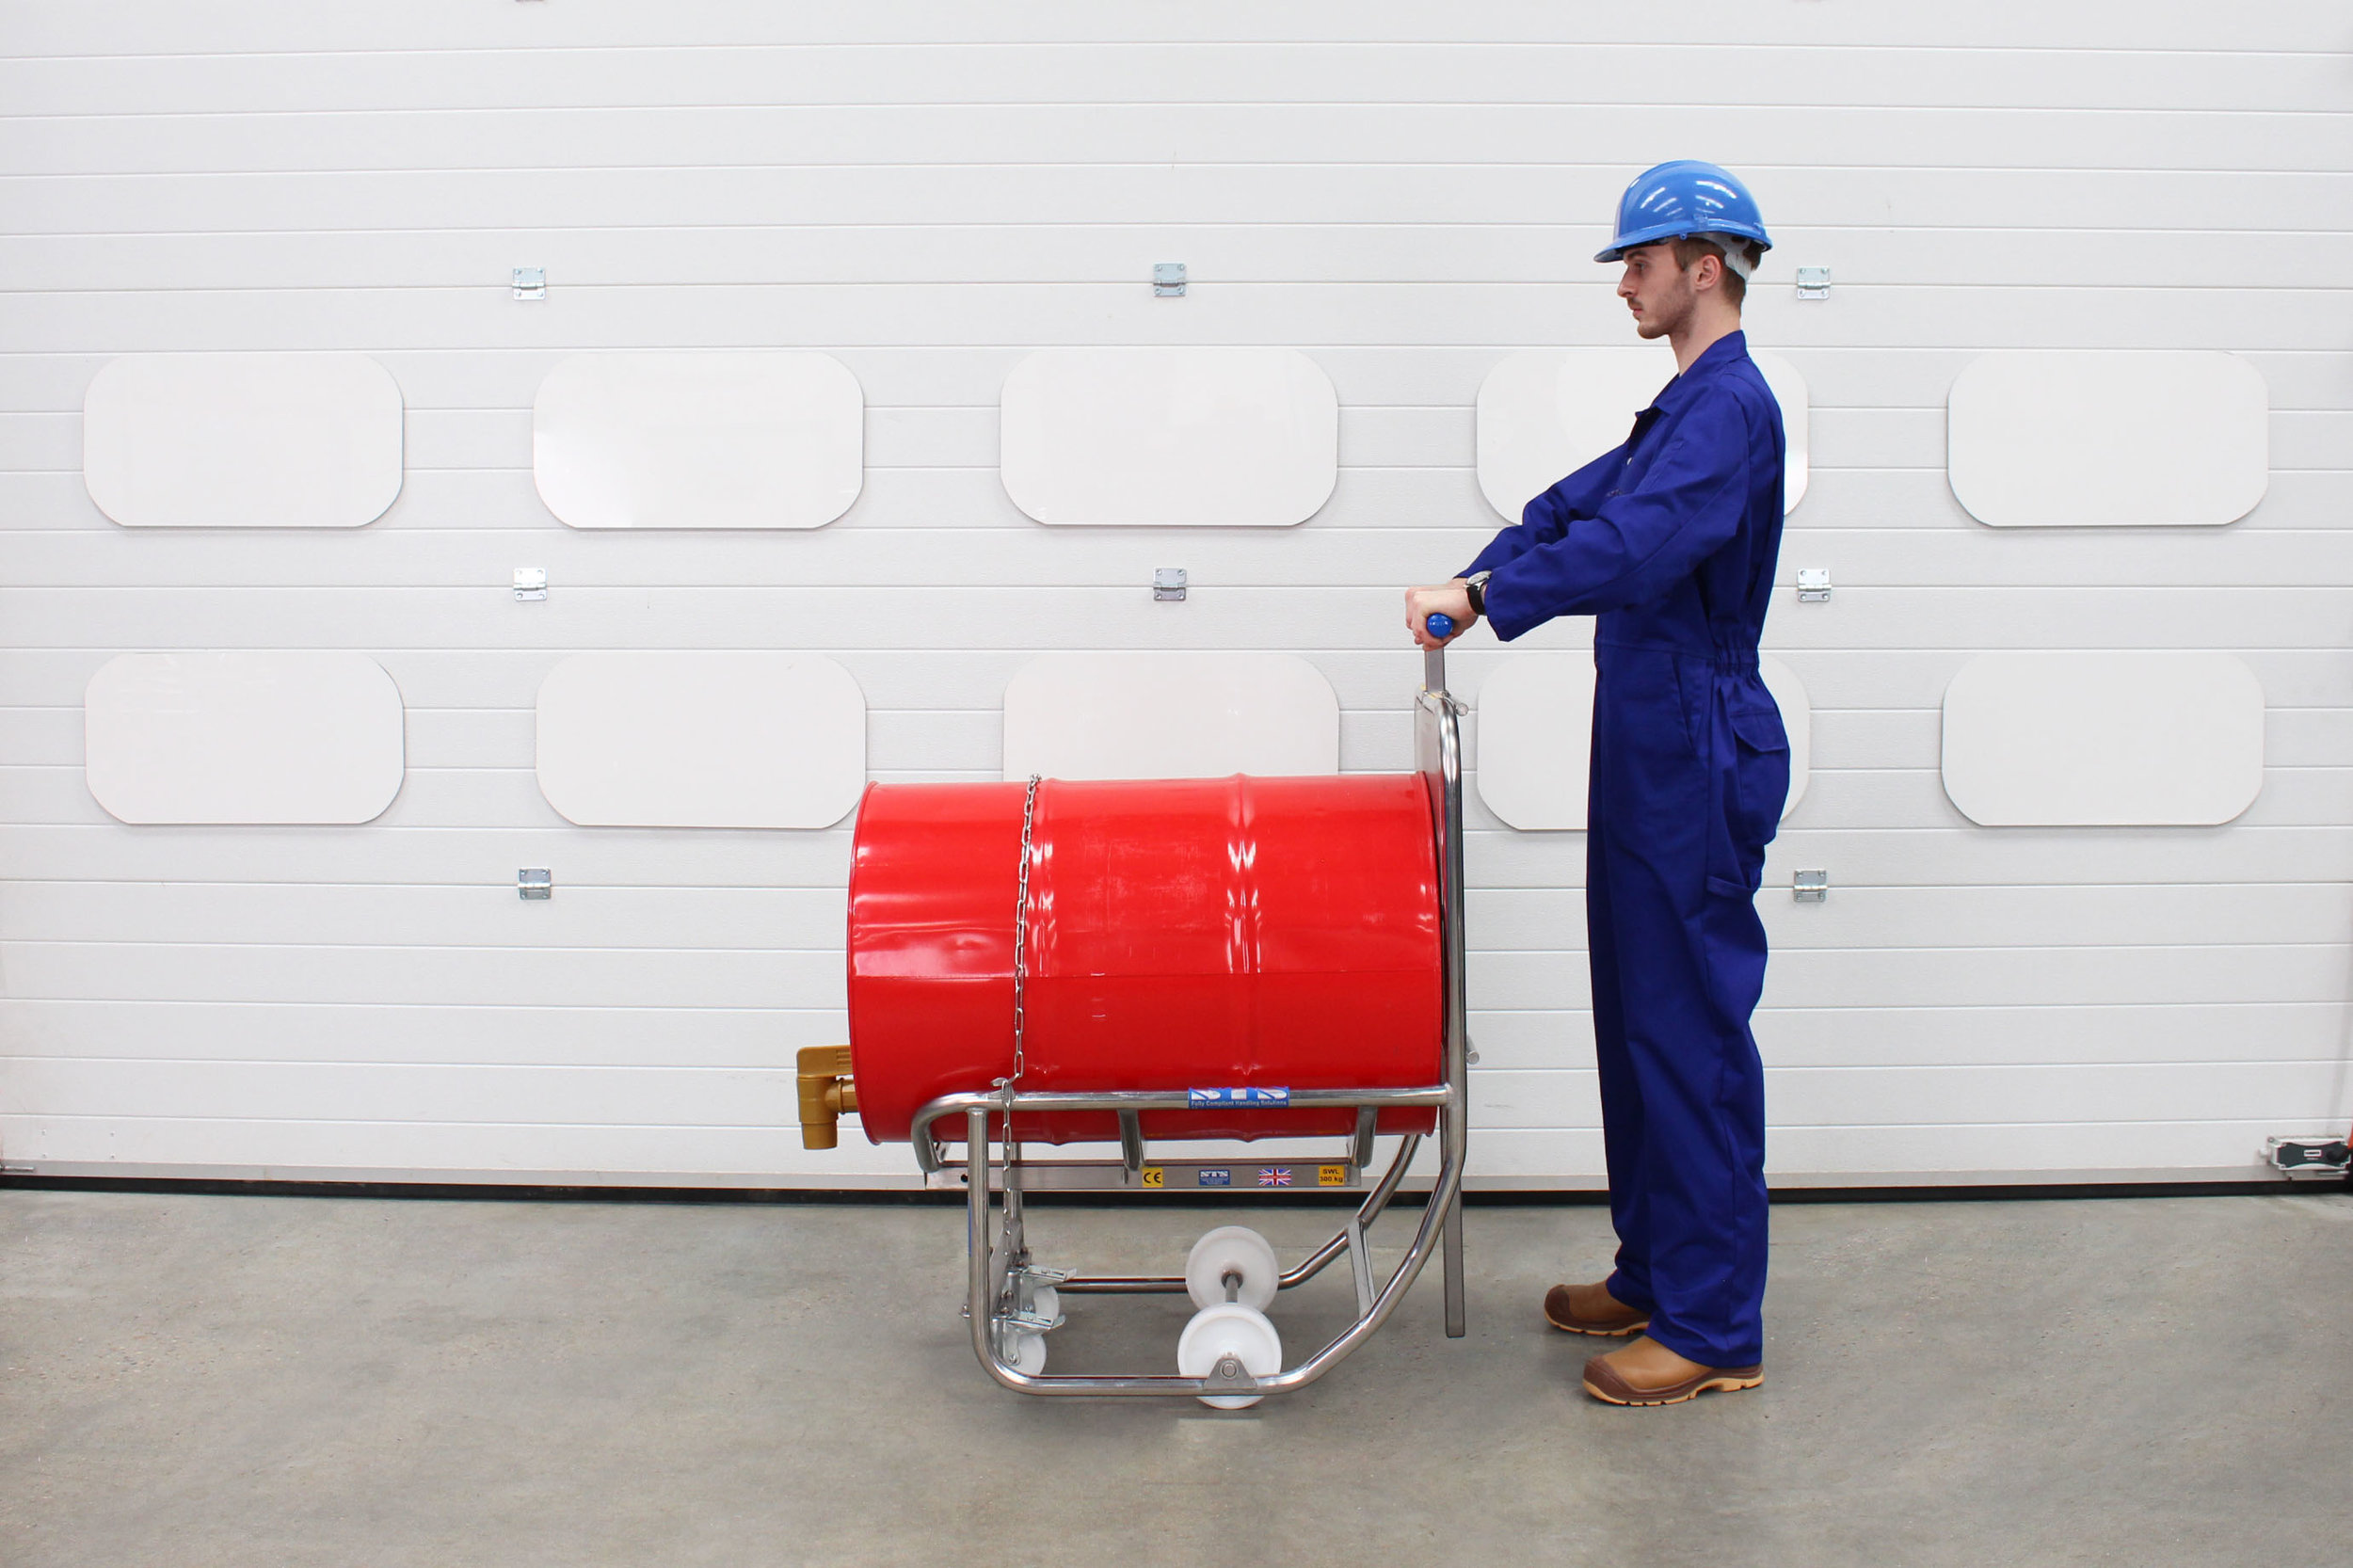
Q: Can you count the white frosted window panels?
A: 10